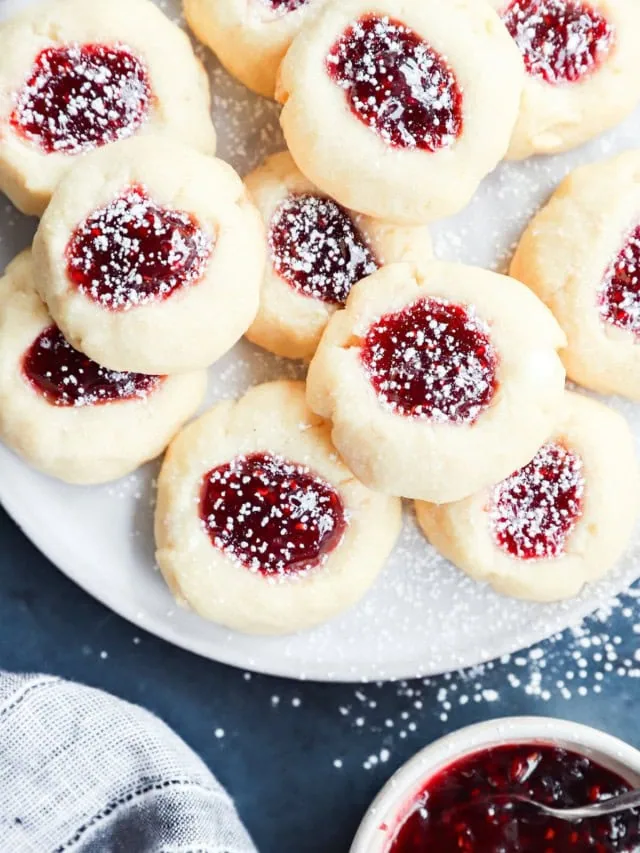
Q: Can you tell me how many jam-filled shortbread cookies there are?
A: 11